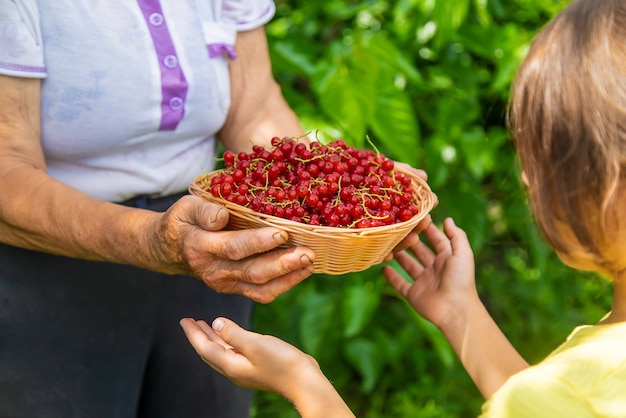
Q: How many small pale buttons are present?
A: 3